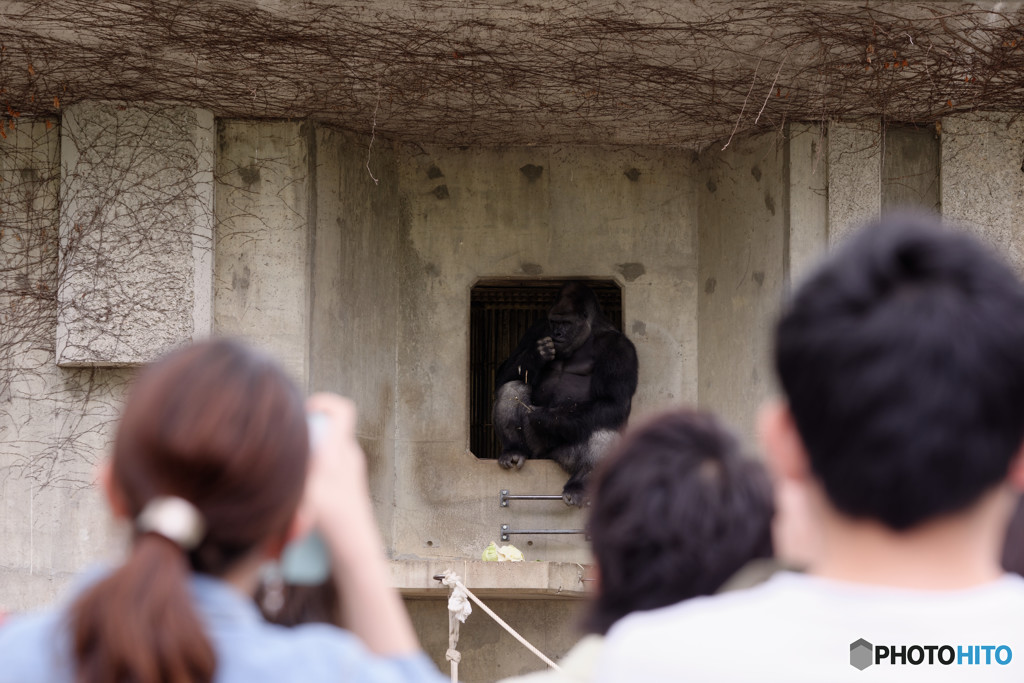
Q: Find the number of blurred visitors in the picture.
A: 3